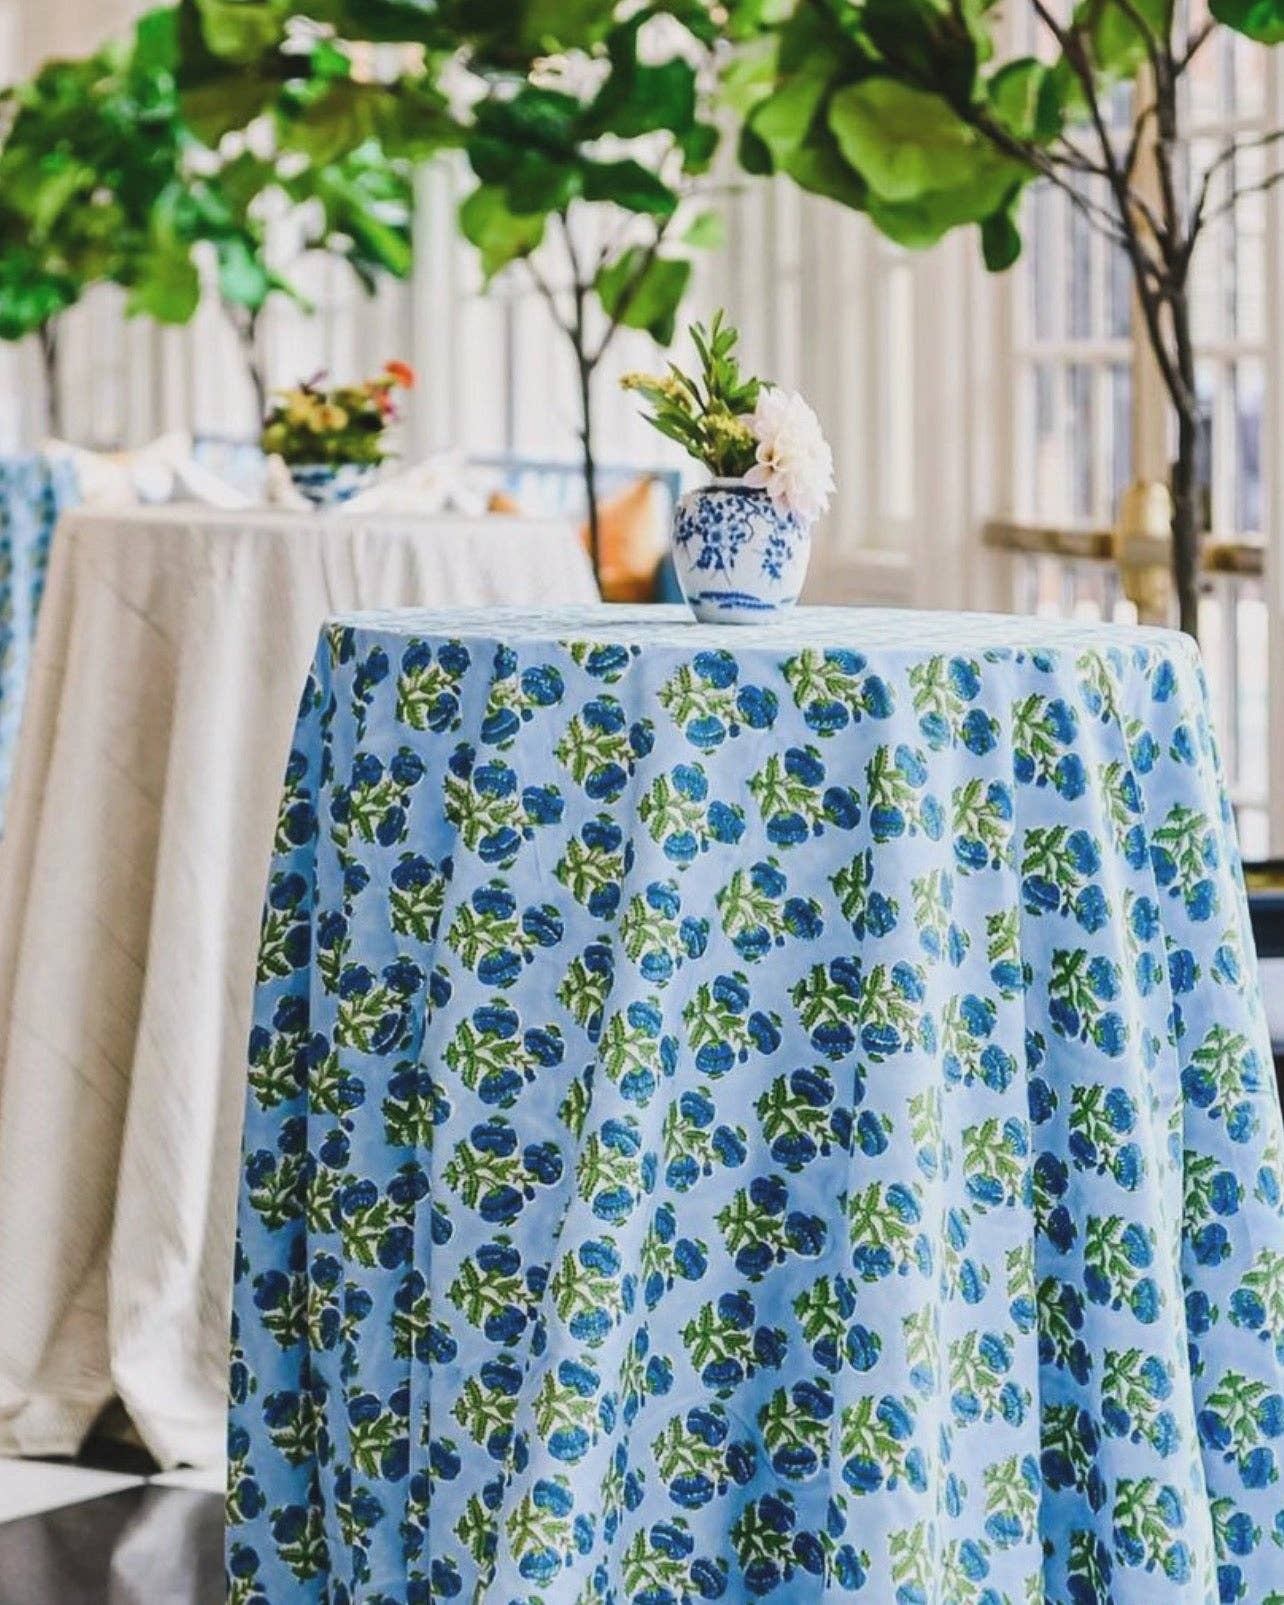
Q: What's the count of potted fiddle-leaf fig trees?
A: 4